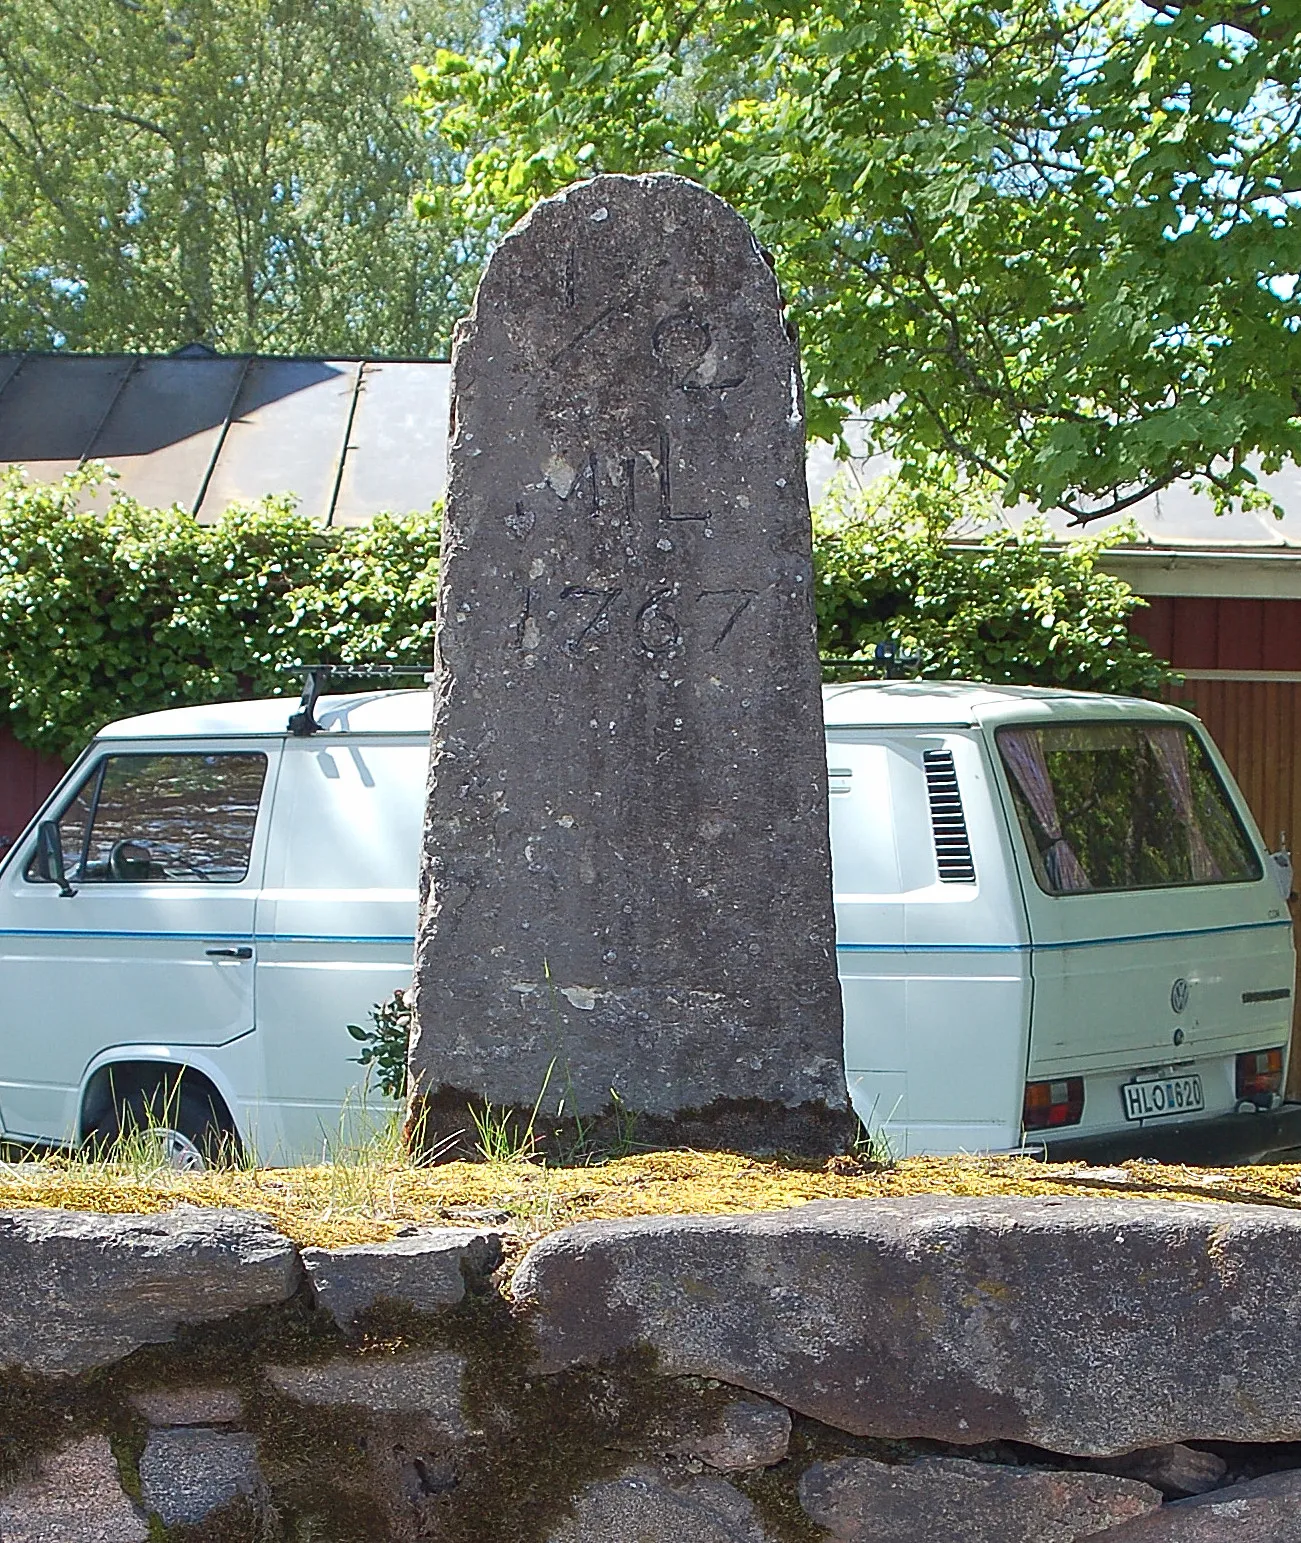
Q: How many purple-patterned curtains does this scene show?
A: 2